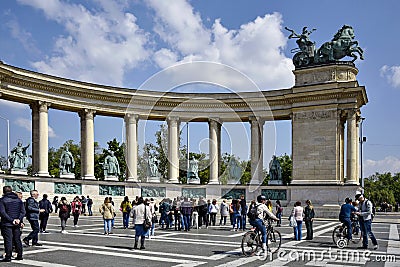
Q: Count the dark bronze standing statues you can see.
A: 7